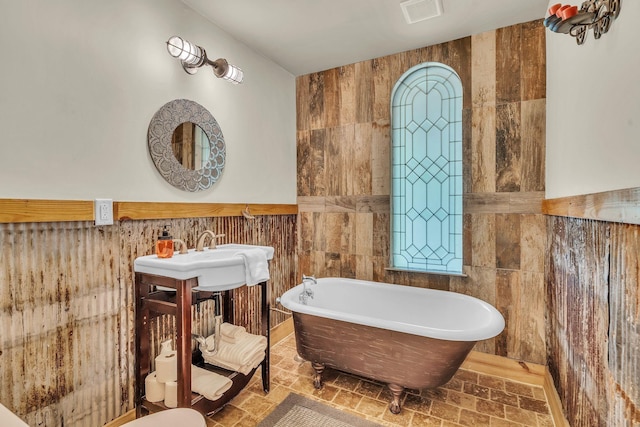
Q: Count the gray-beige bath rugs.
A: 1